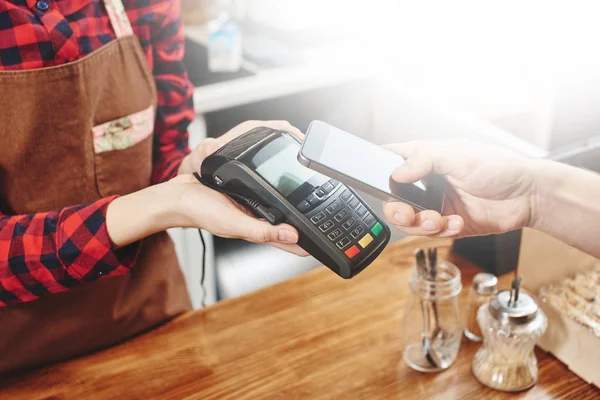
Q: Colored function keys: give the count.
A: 3